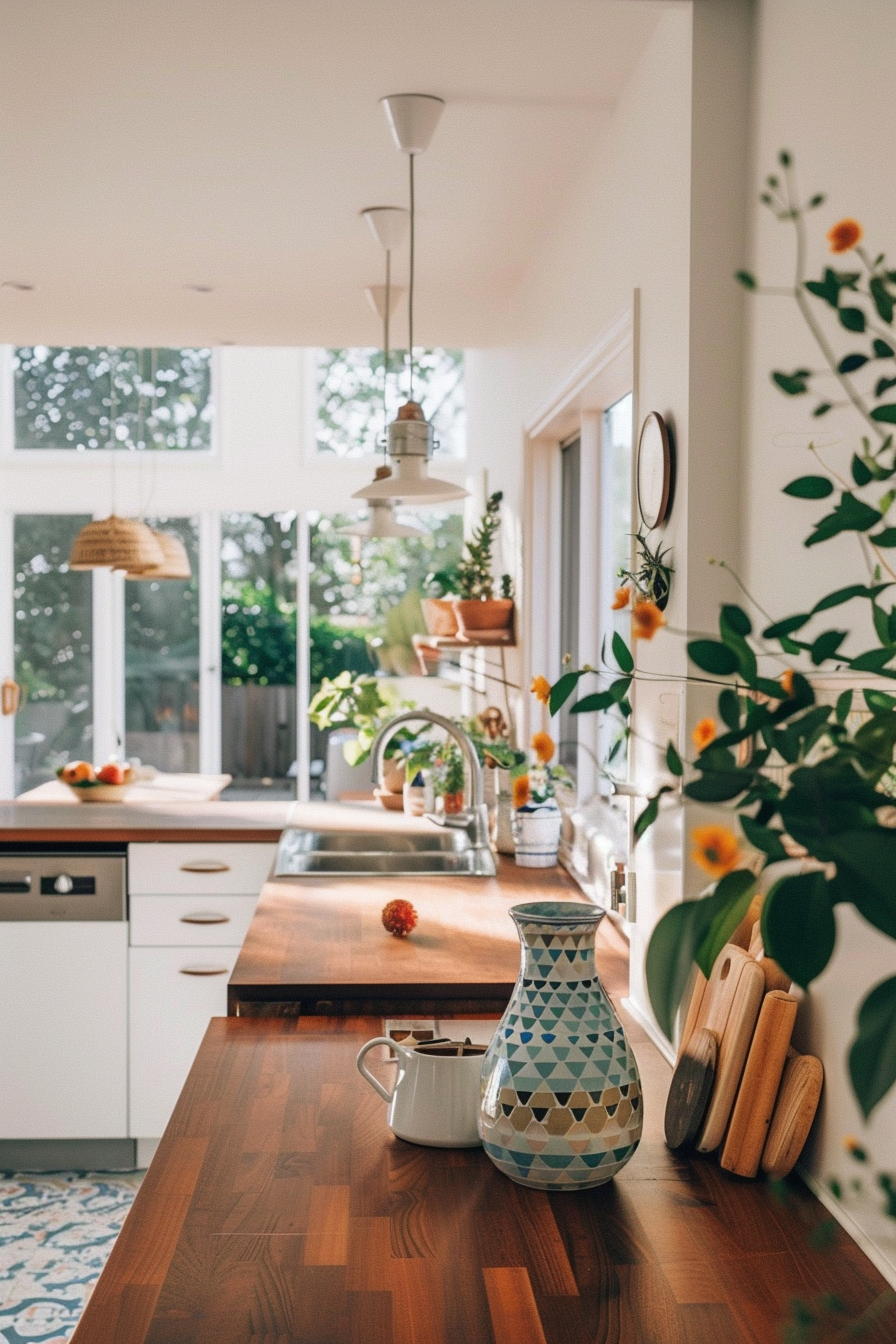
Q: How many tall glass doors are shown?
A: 4